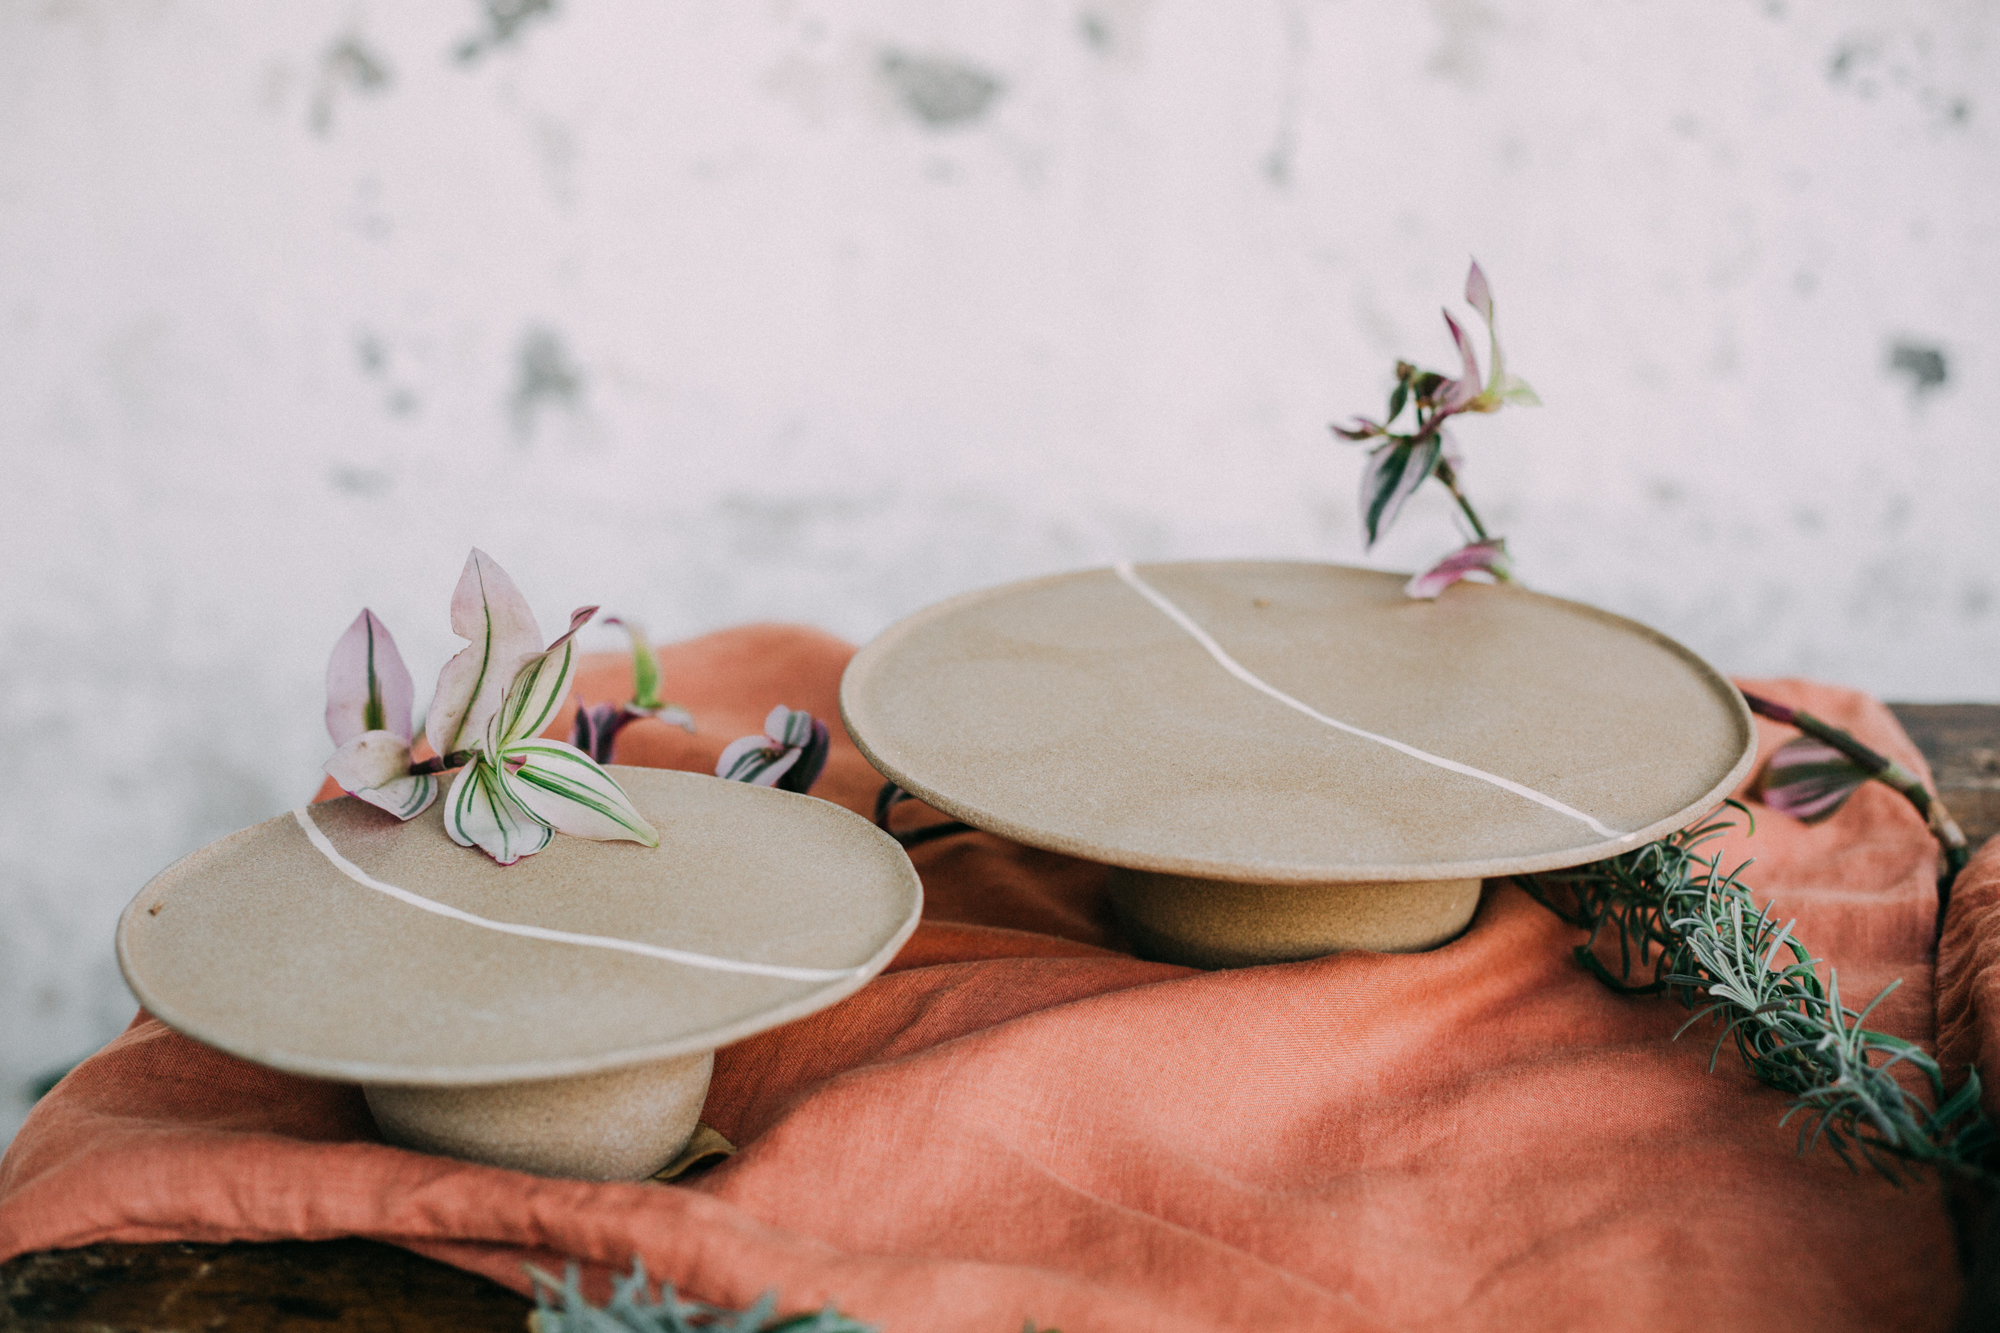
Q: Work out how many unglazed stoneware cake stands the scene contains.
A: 2